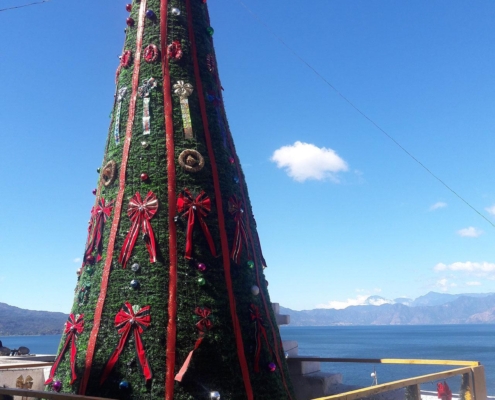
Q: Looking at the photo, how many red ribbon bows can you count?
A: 8